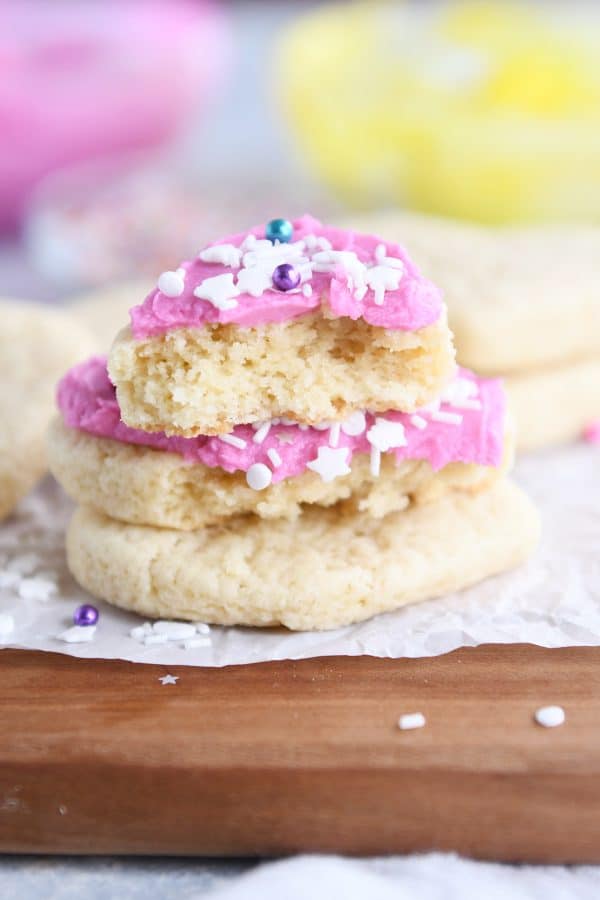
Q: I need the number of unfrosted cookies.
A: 5